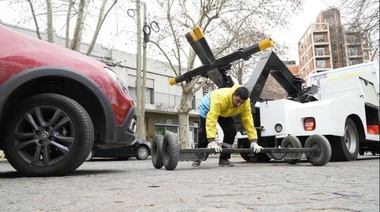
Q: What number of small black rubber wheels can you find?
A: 4